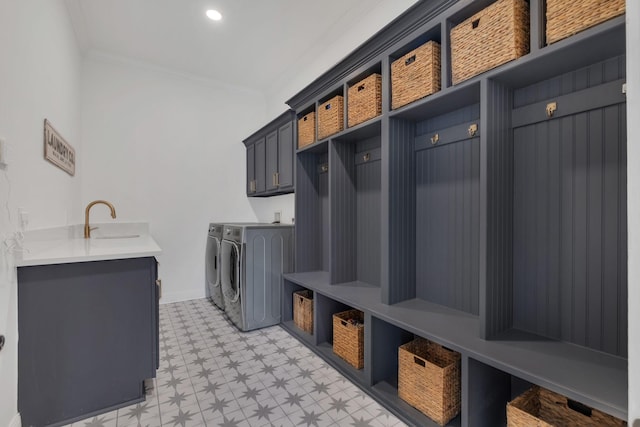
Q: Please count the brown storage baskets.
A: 10